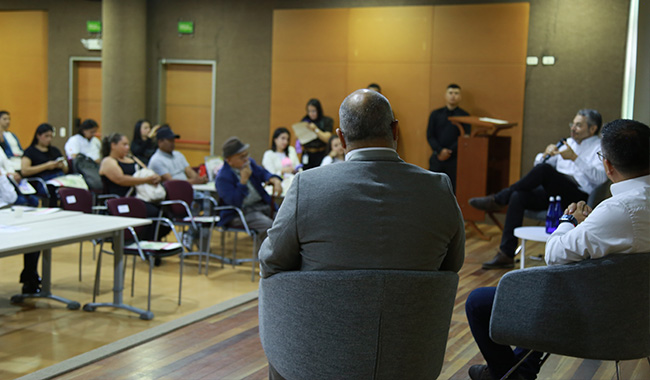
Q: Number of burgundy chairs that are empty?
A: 3